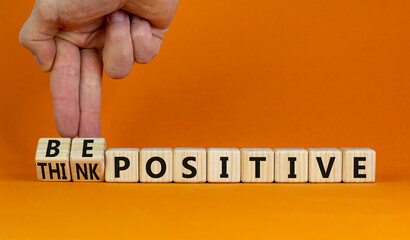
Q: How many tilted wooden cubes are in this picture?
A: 2